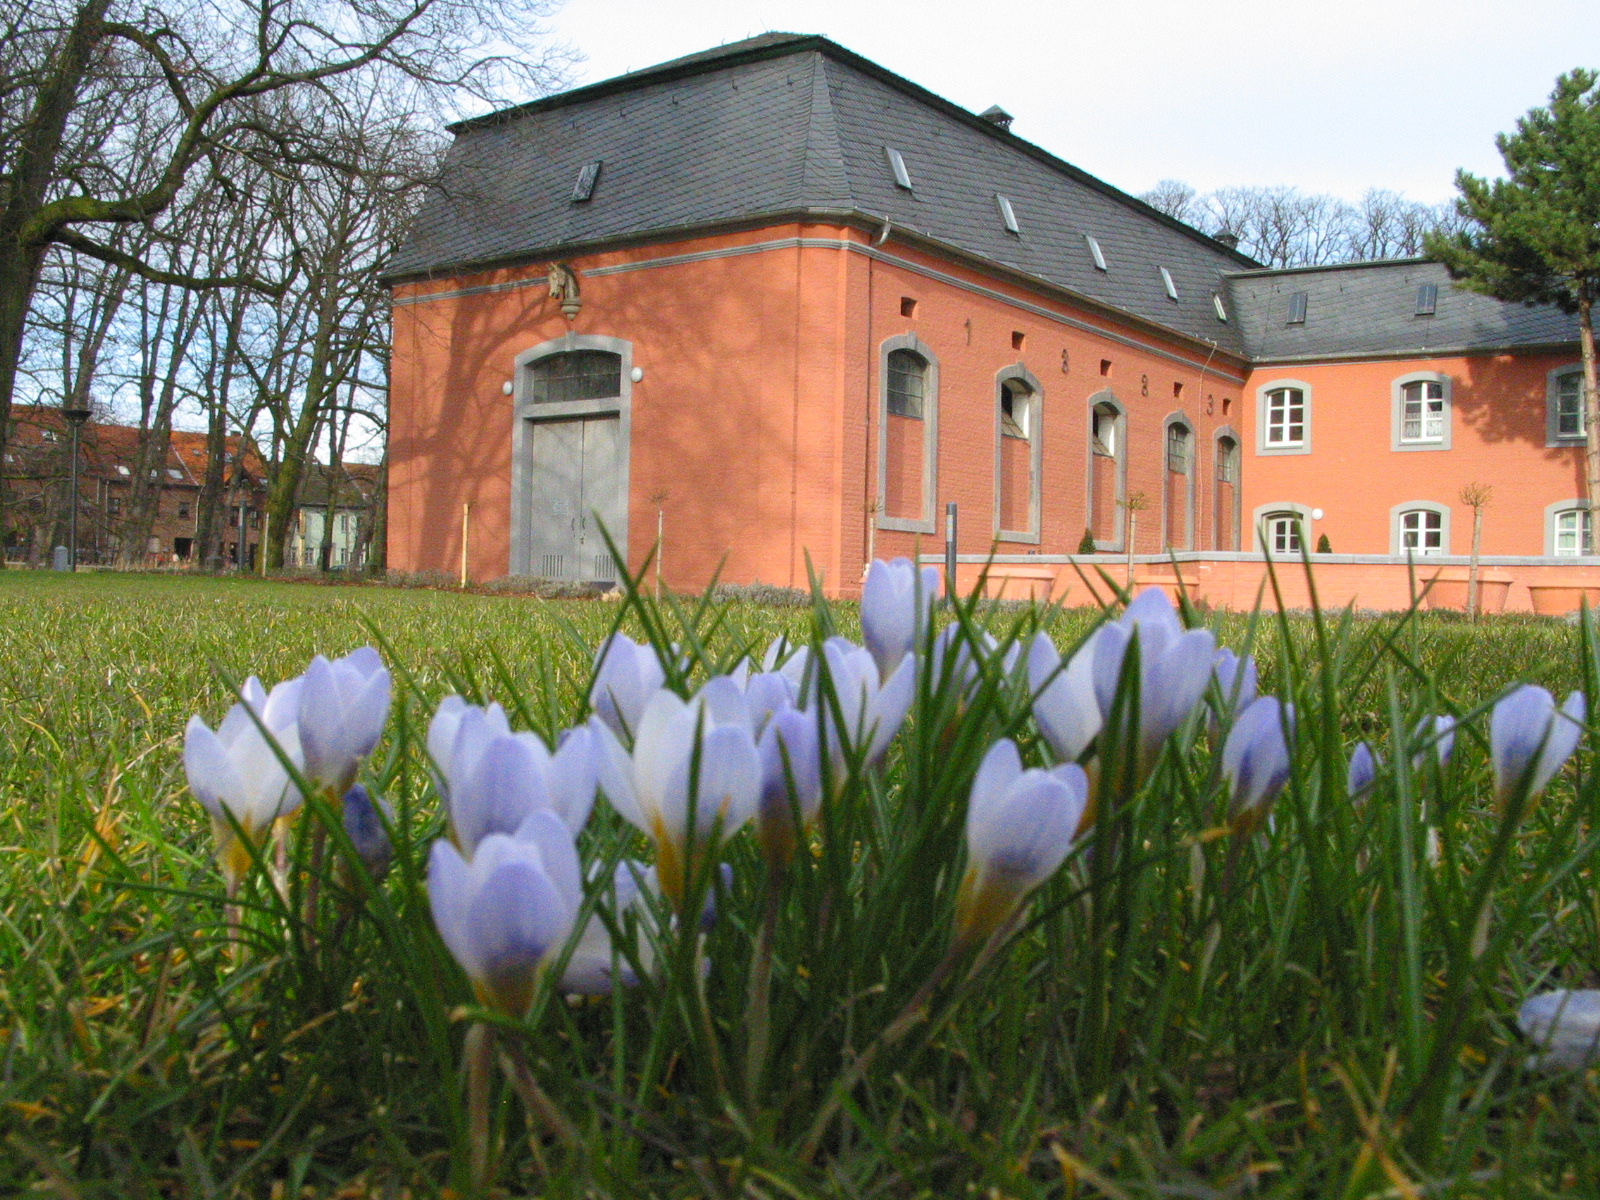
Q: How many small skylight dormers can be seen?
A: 8